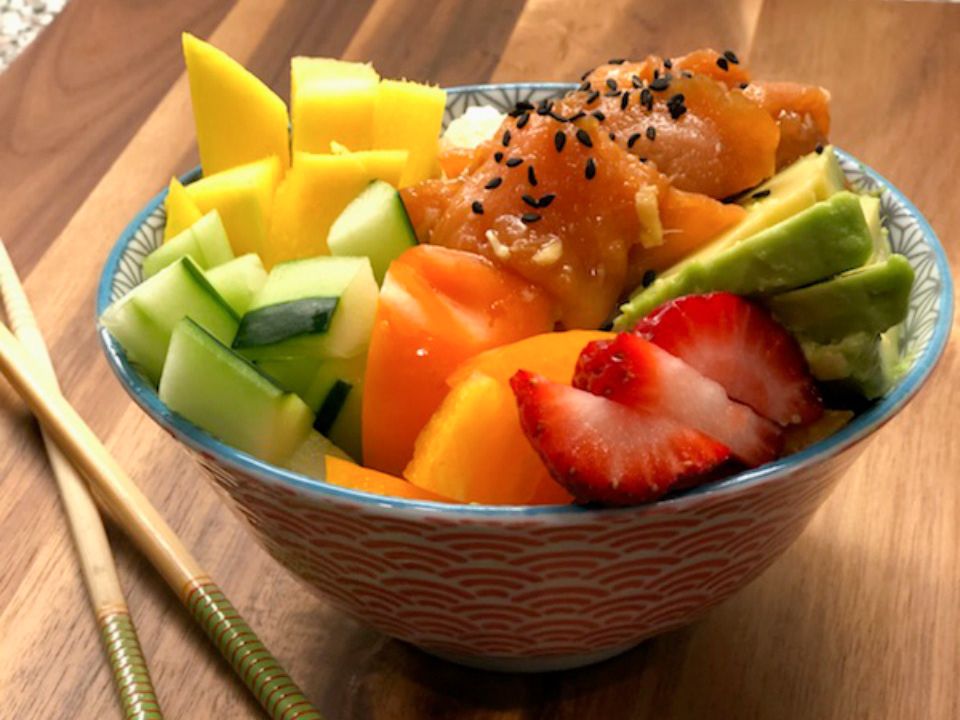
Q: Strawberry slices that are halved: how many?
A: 3